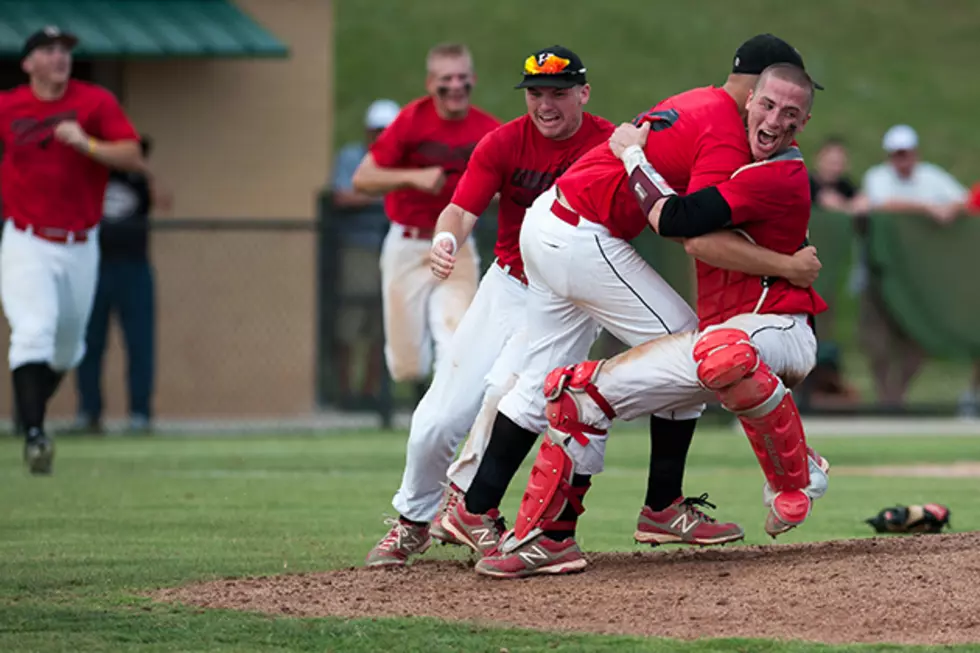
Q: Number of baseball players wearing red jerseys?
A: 5